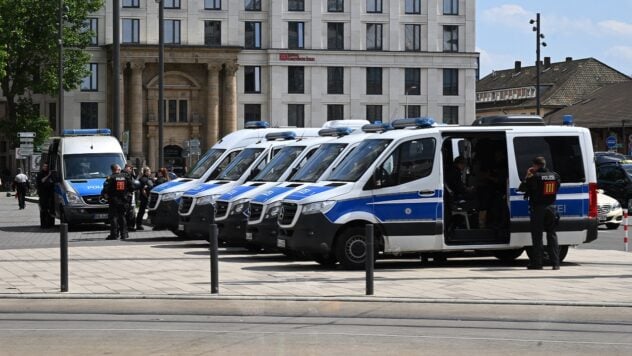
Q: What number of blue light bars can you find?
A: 6